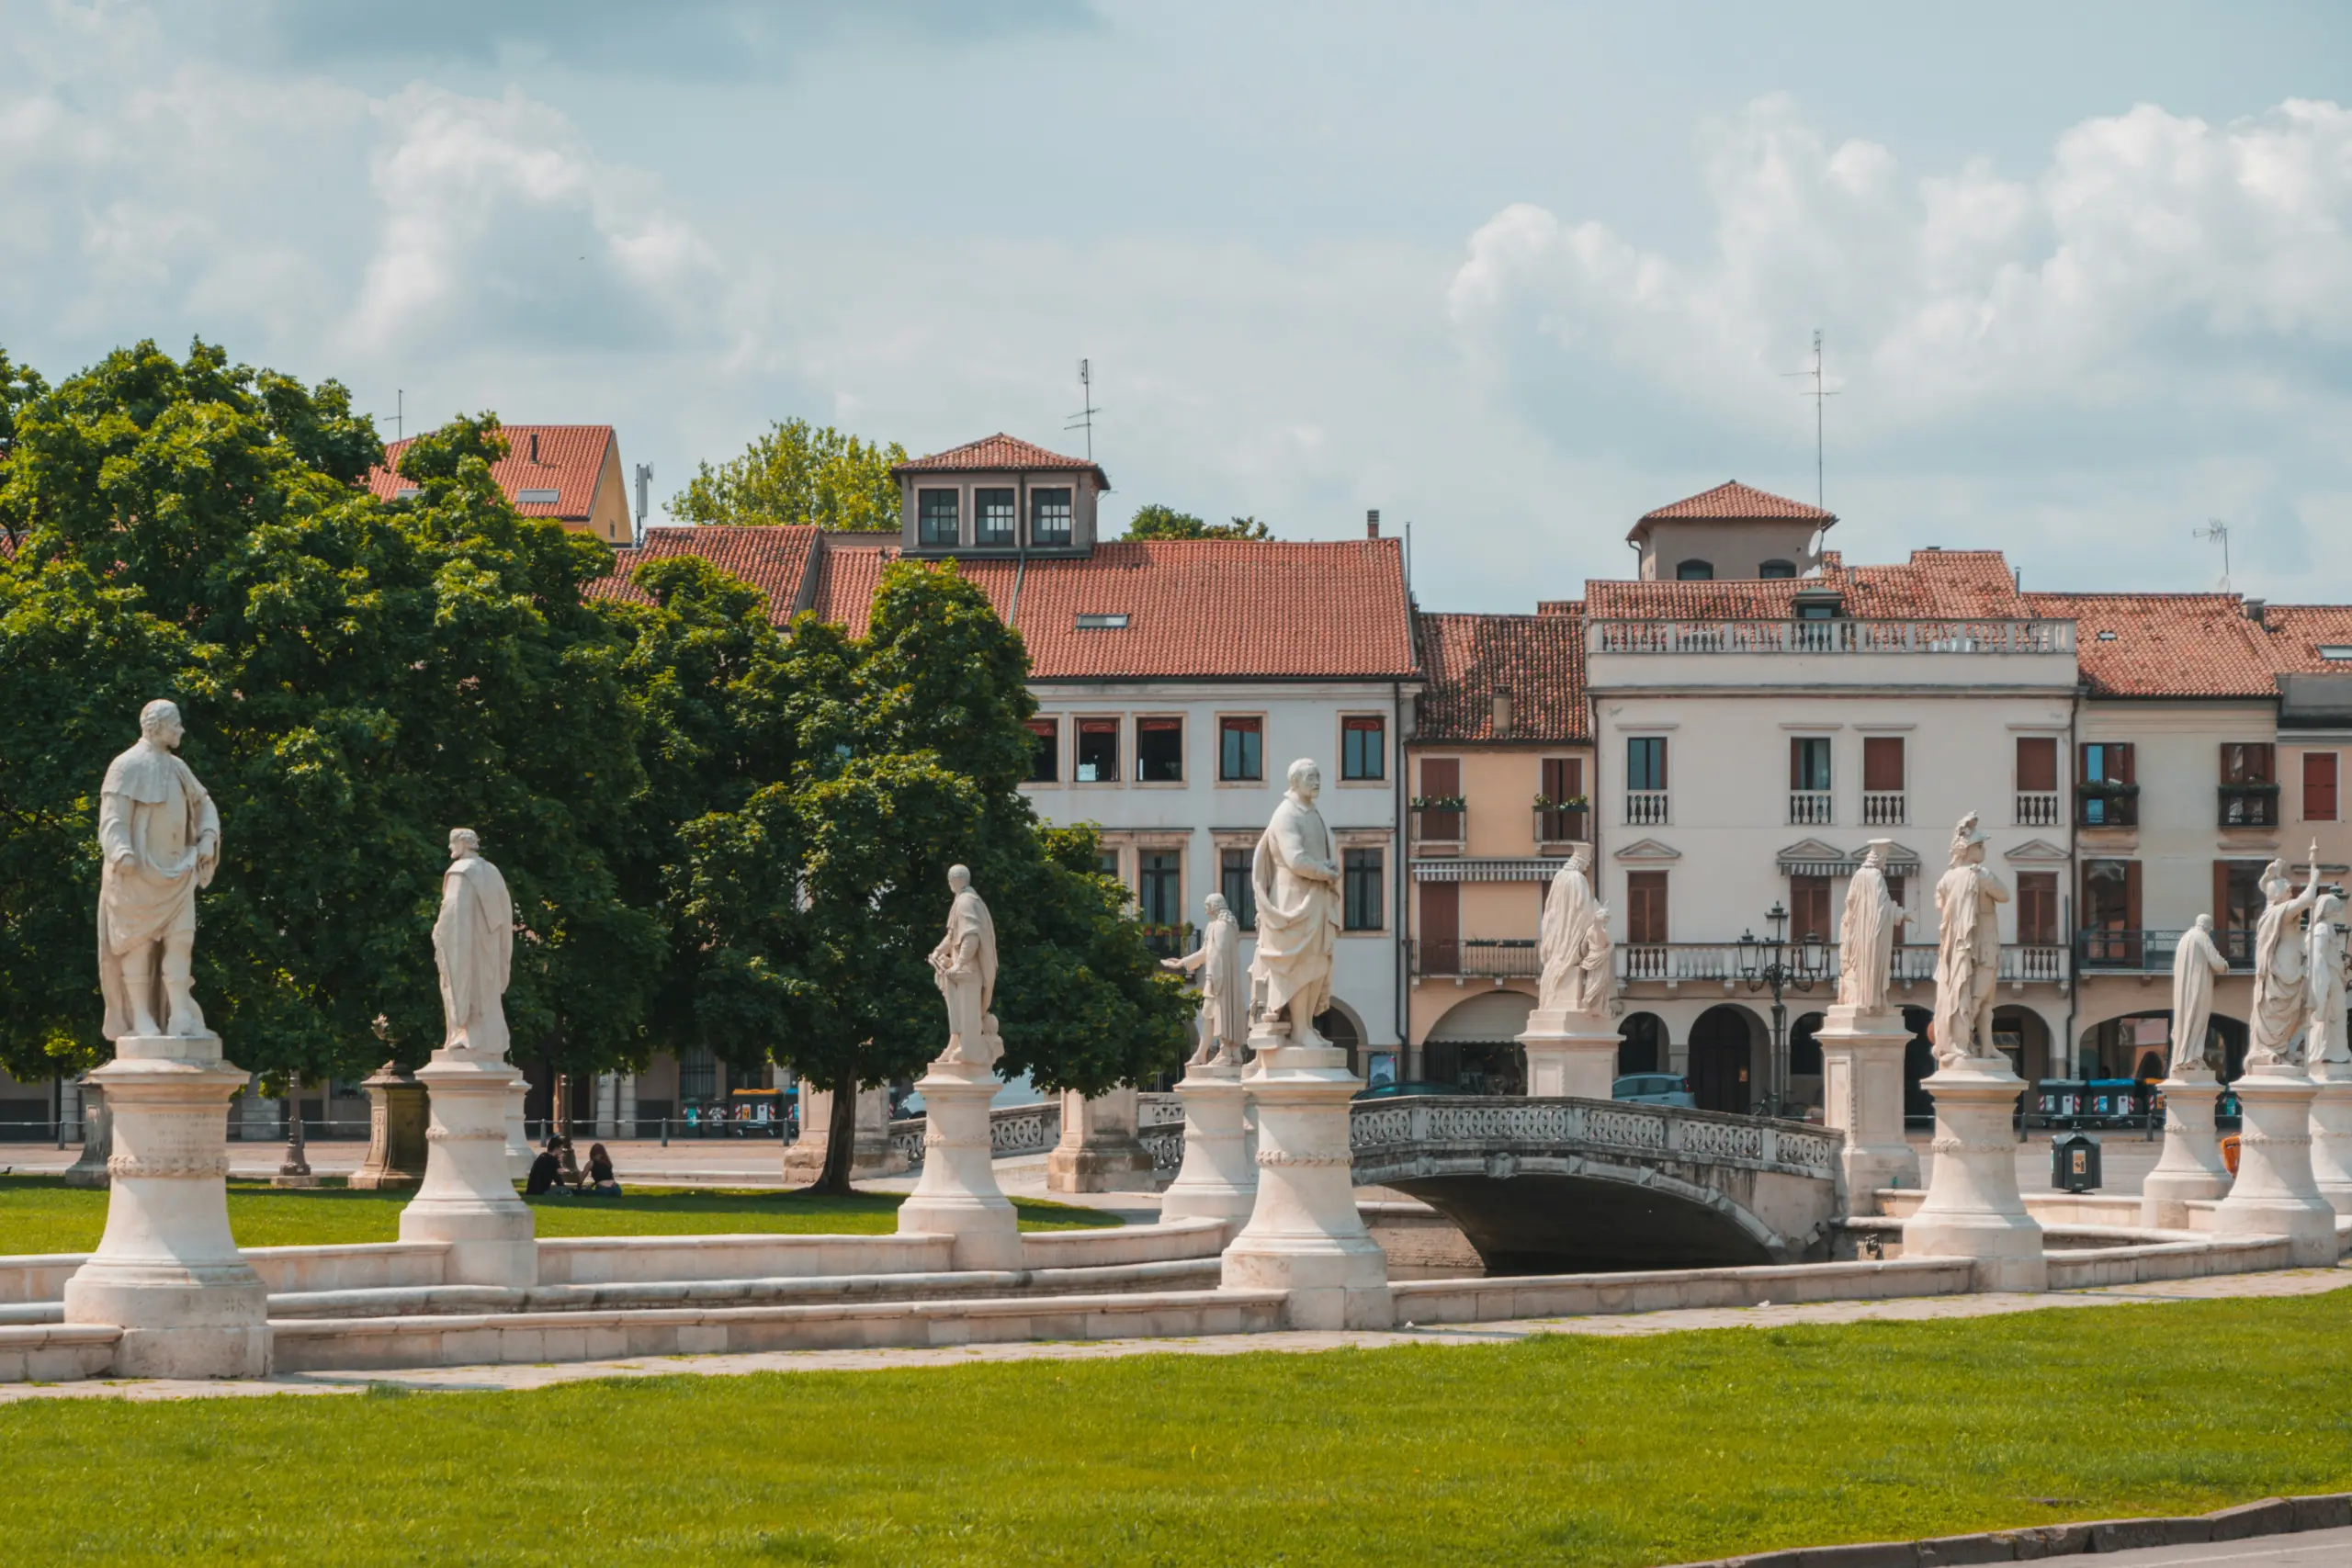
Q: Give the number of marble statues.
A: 11